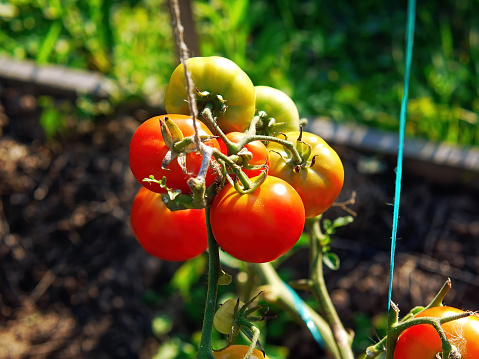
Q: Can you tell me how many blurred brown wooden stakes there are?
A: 1